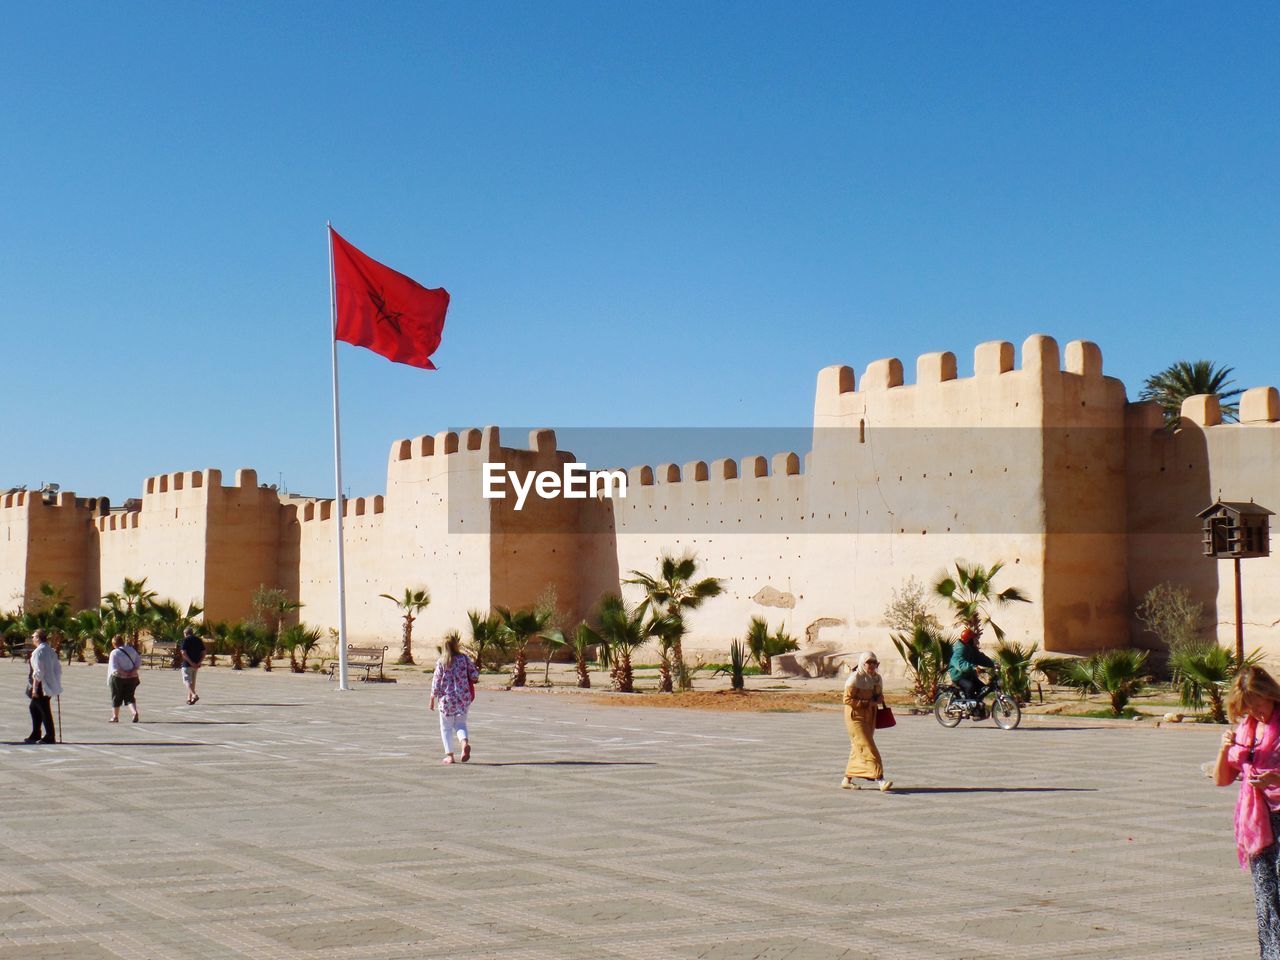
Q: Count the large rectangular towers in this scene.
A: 4